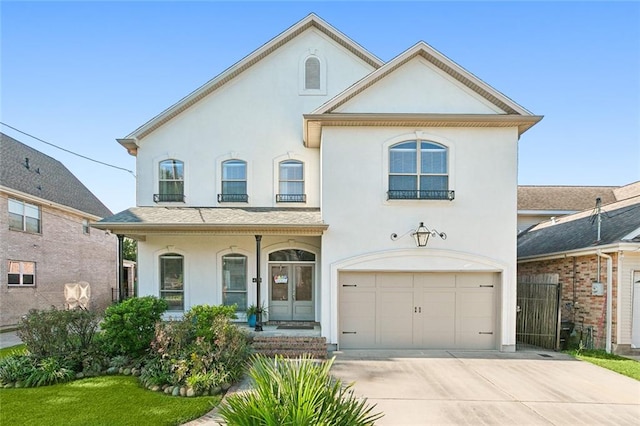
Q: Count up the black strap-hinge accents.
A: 4